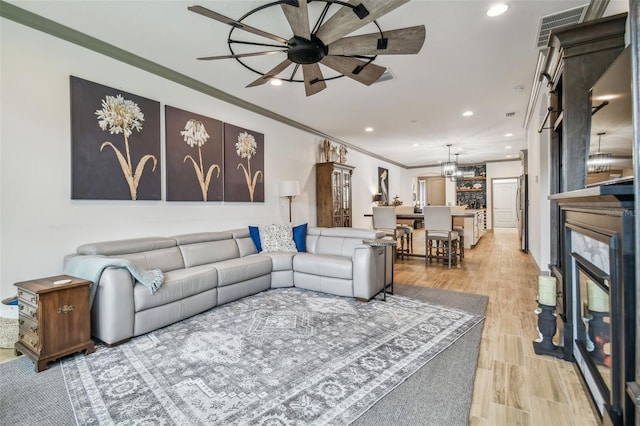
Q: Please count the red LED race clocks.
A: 0